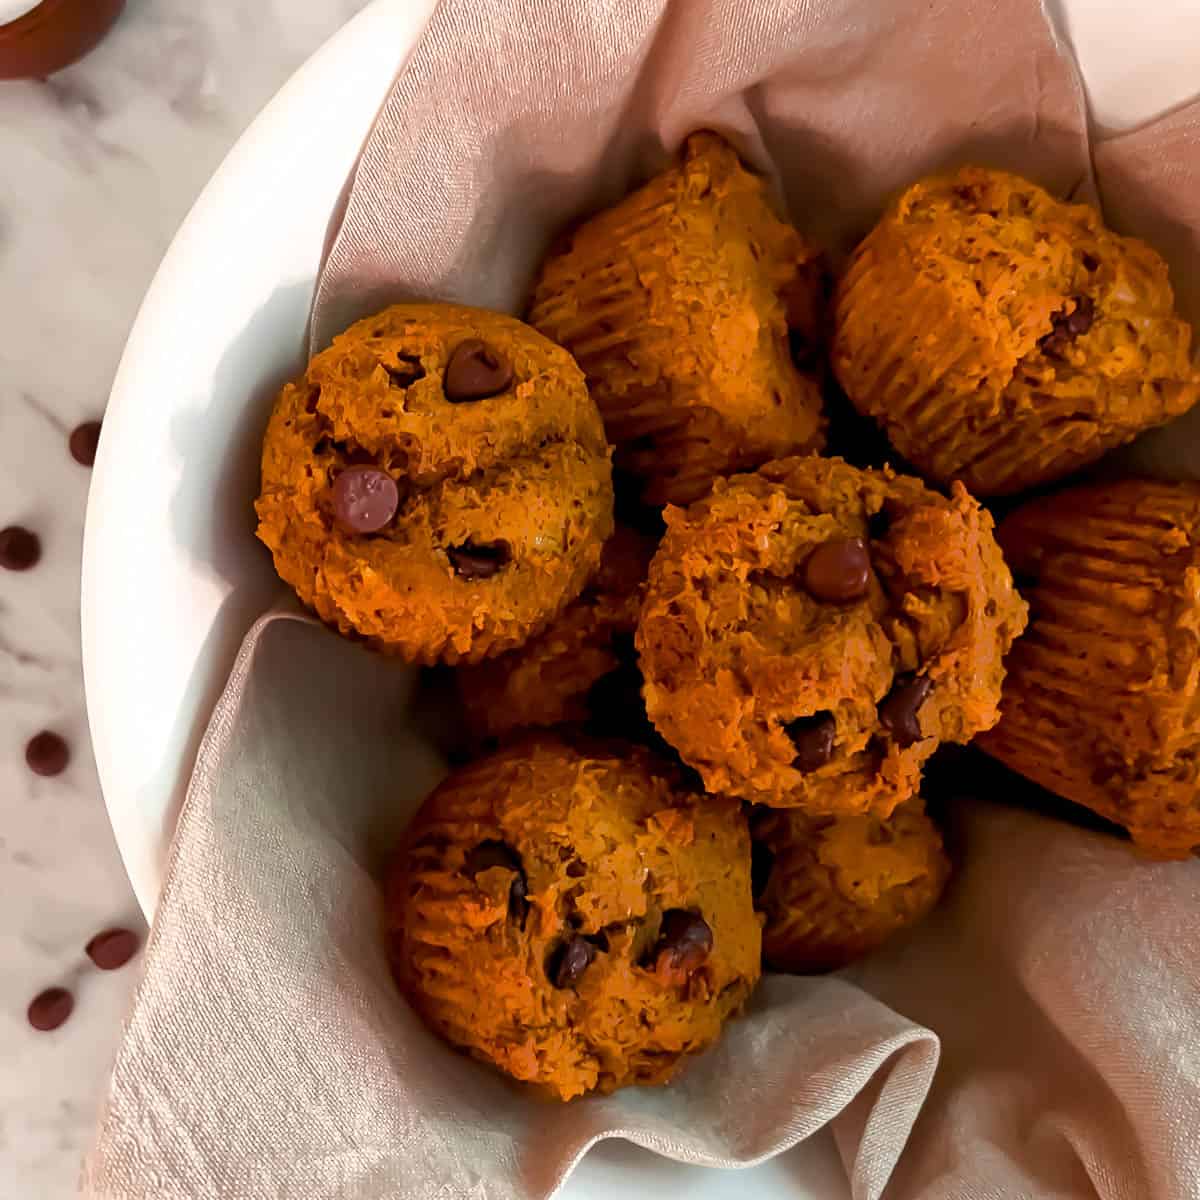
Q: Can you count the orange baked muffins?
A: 8